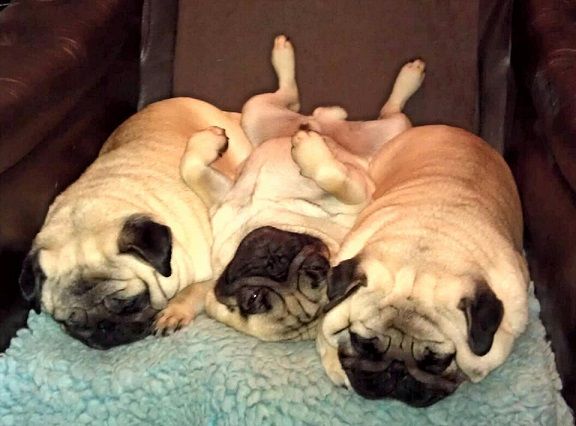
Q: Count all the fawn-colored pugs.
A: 3